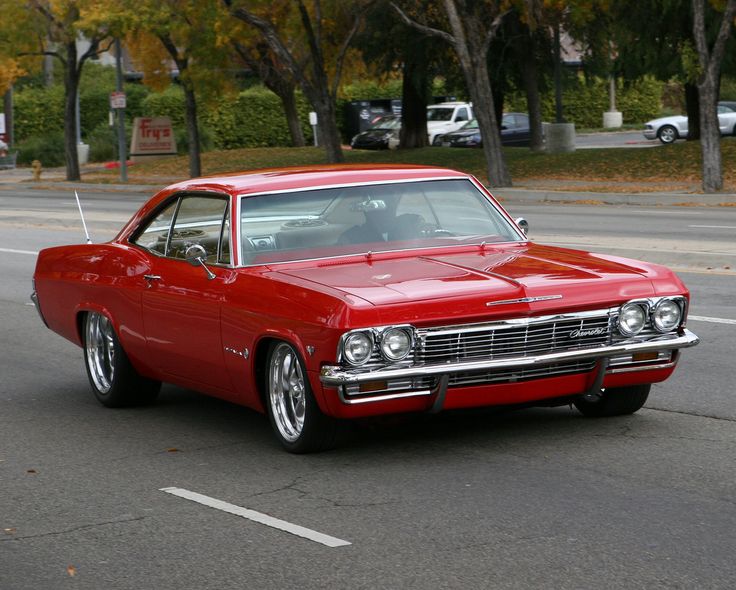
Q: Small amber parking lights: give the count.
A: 2